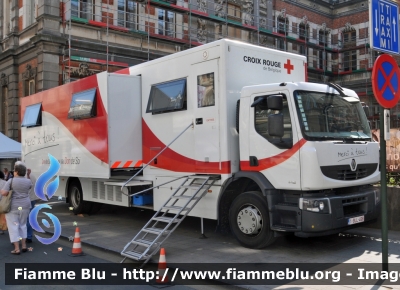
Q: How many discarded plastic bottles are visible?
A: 0